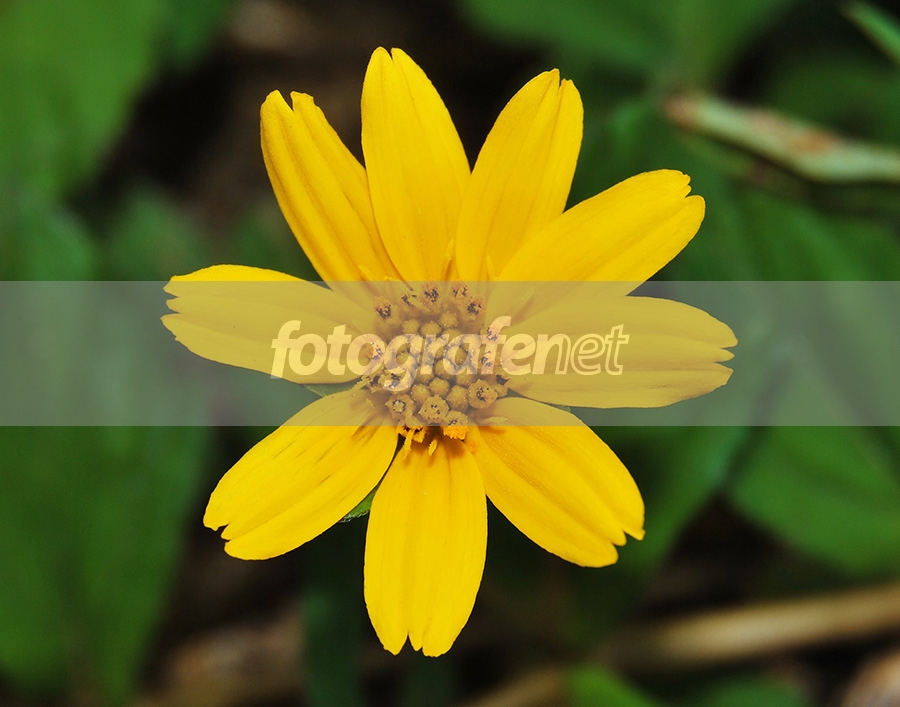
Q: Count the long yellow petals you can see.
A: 9